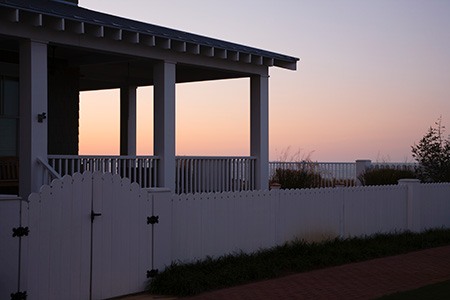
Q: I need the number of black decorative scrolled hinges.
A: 4